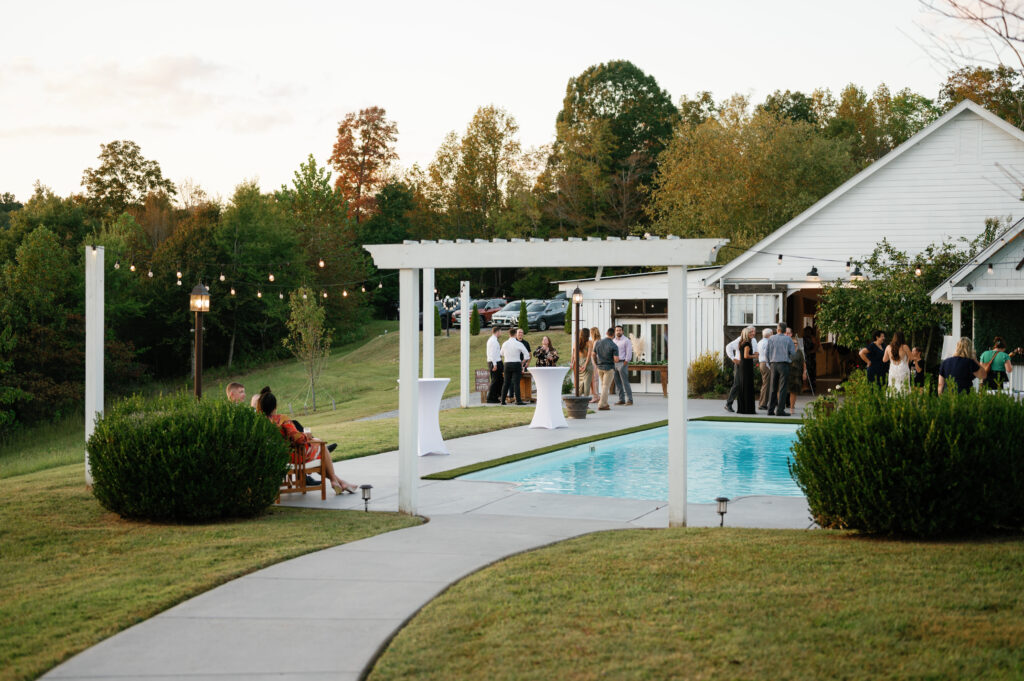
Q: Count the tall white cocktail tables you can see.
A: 2